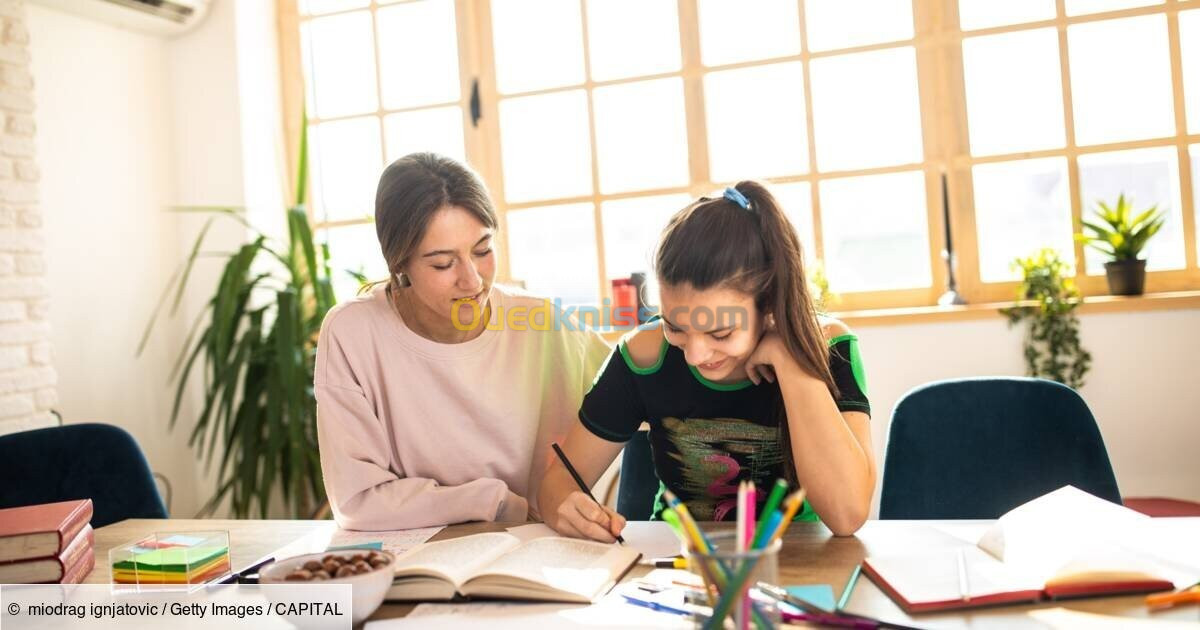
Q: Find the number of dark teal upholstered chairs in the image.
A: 3